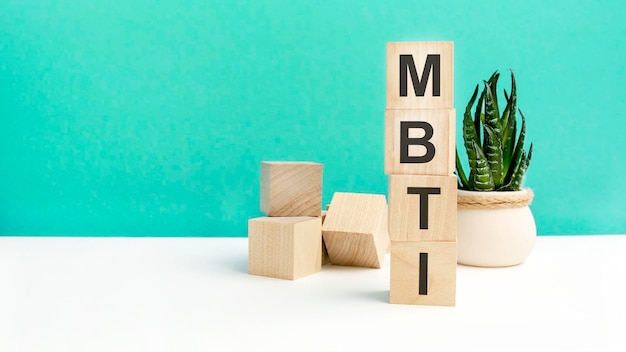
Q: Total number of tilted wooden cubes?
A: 1